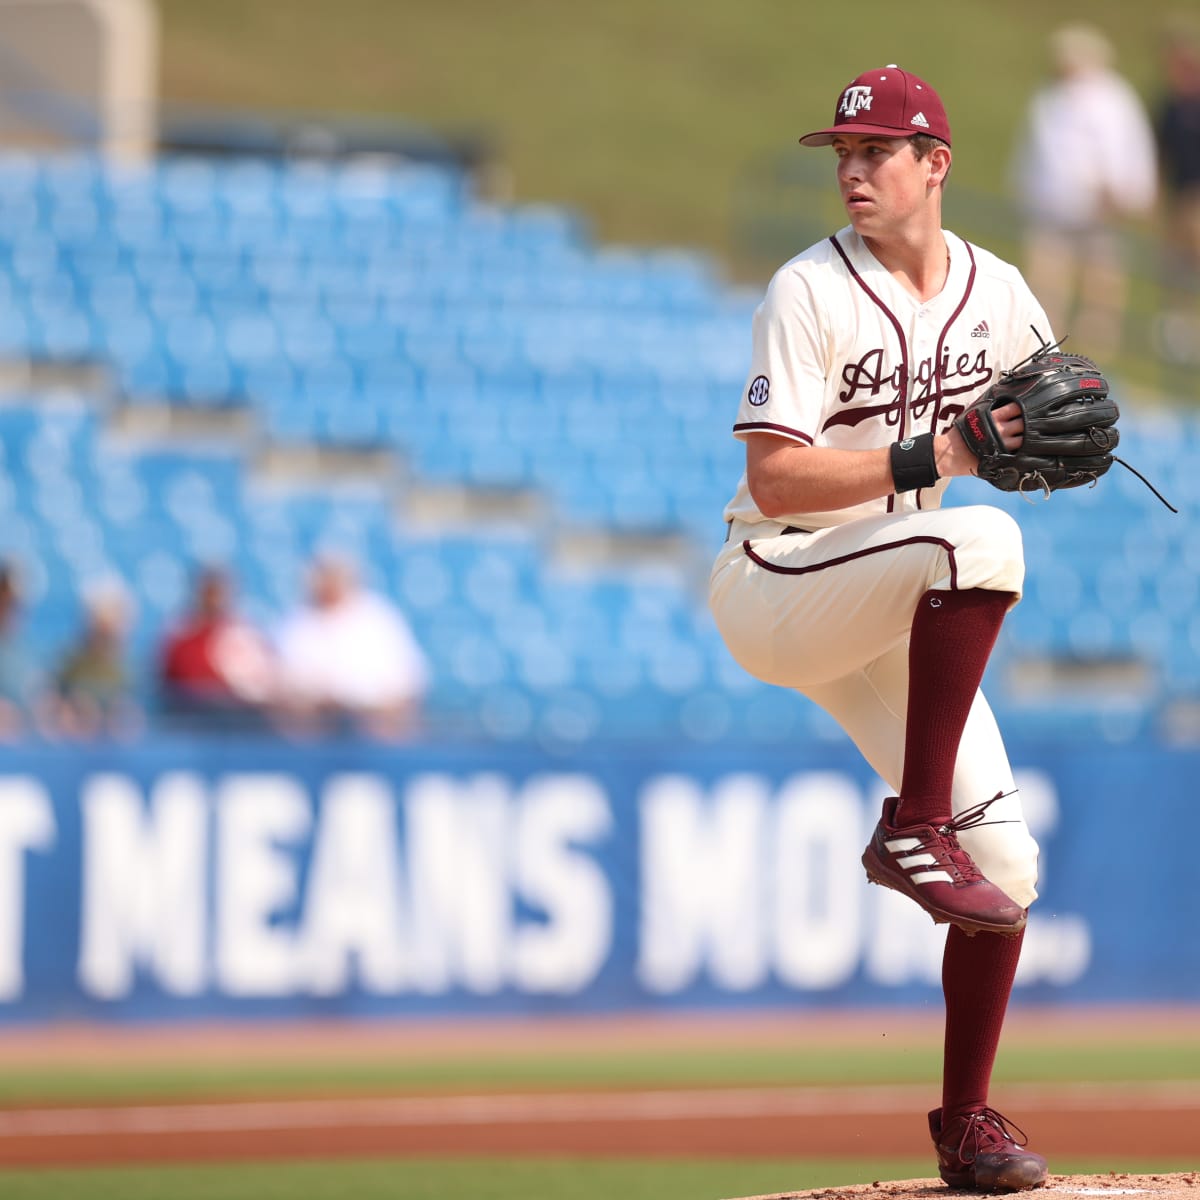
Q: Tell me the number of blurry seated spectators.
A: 4